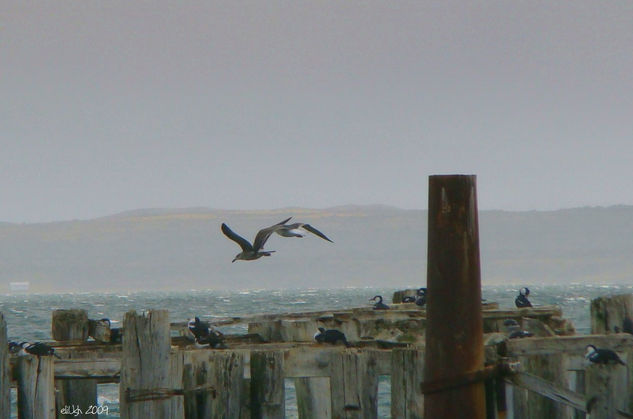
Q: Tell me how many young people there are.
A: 0